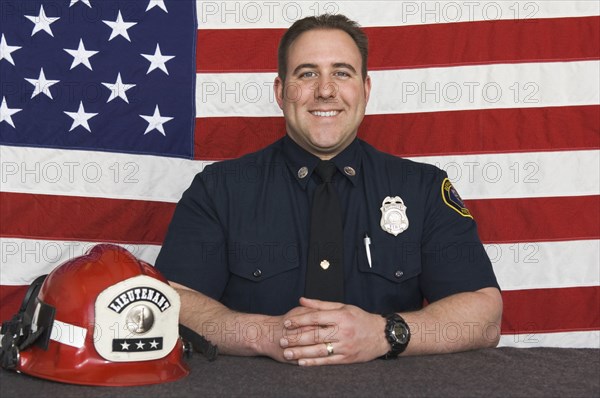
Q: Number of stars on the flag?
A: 12